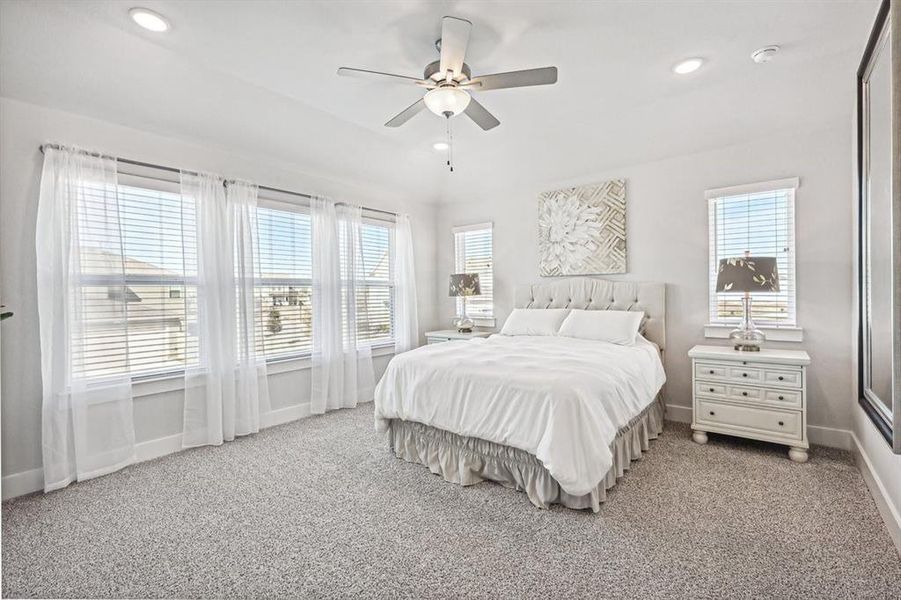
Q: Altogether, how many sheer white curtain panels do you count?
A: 6